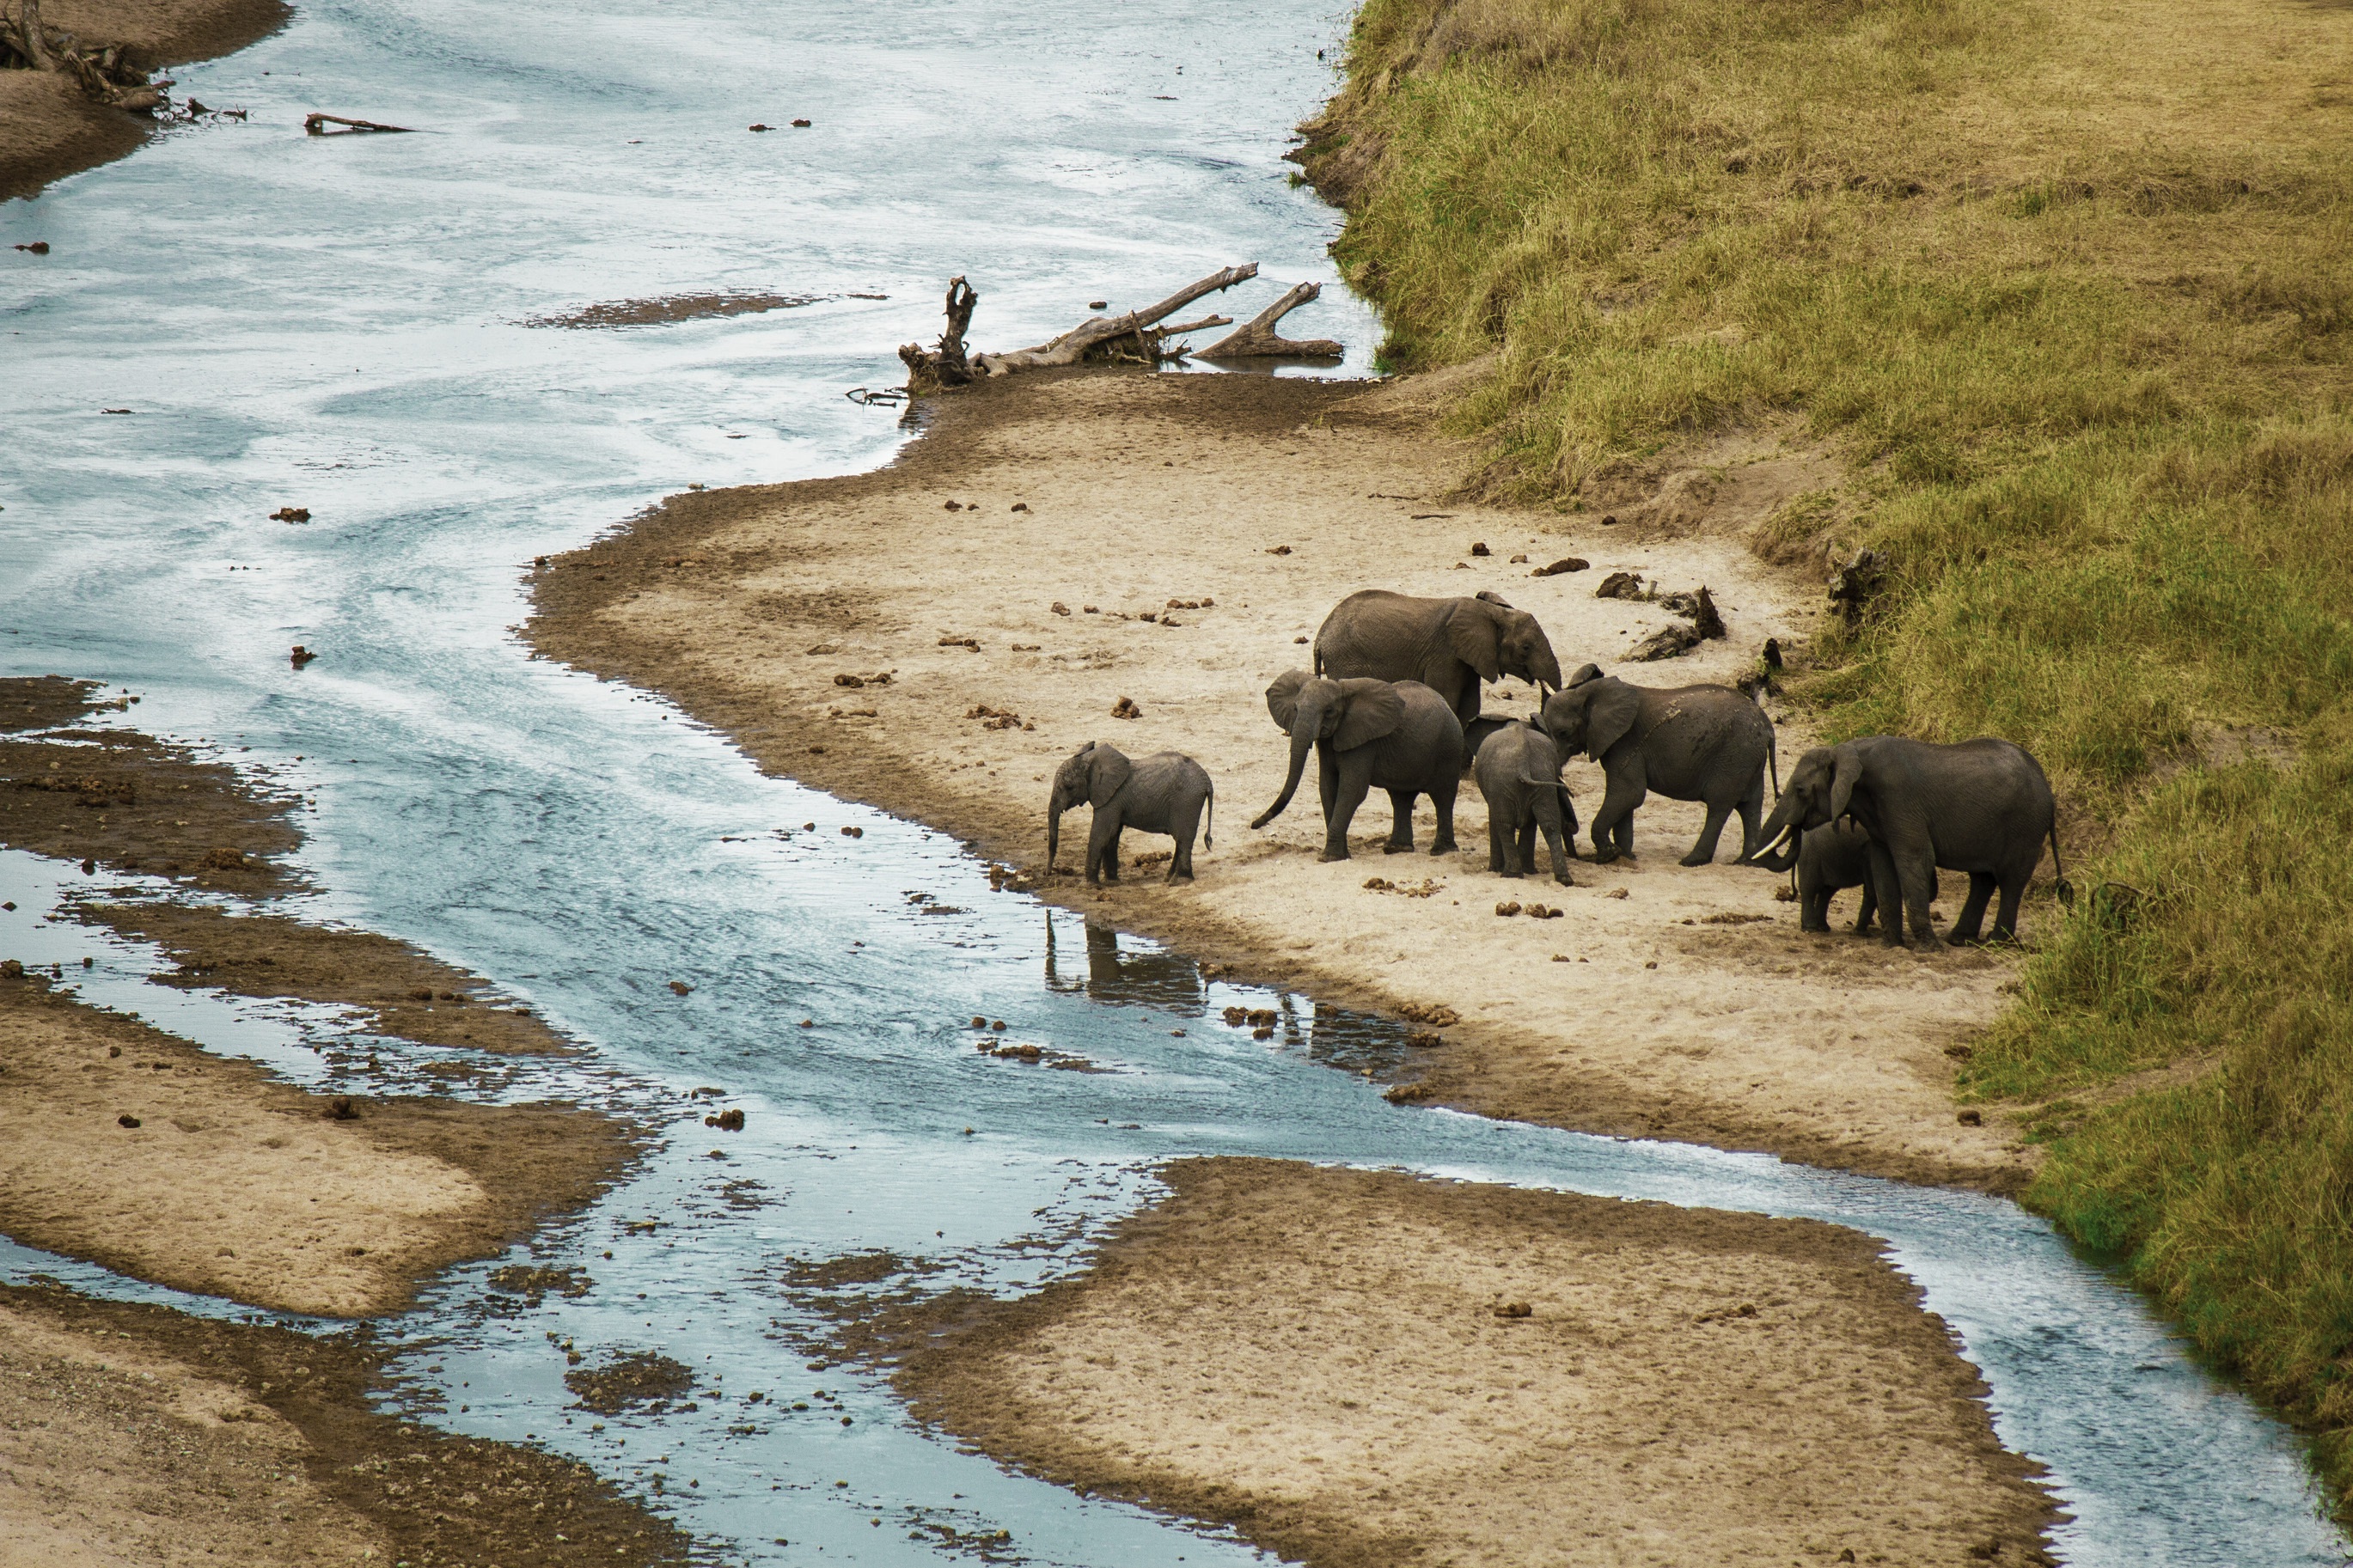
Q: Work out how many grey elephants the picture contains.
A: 7